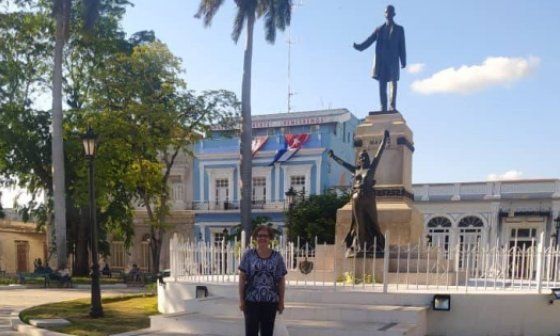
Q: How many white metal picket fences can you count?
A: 1